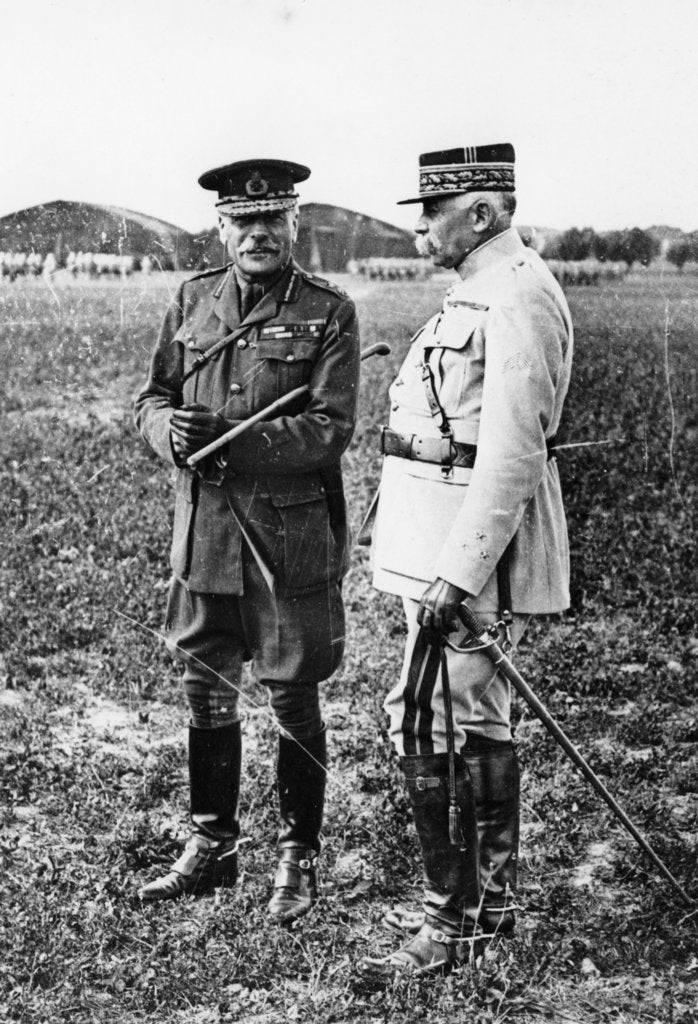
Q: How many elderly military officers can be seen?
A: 2